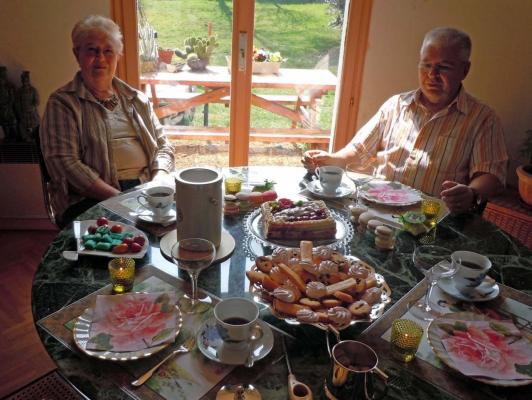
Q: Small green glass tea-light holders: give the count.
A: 4